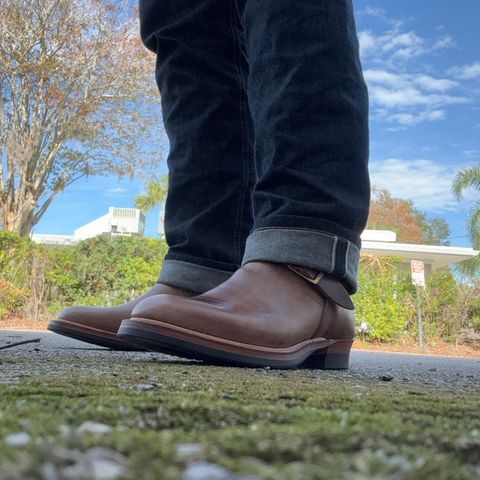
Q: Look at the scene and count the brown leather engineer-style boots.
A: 2